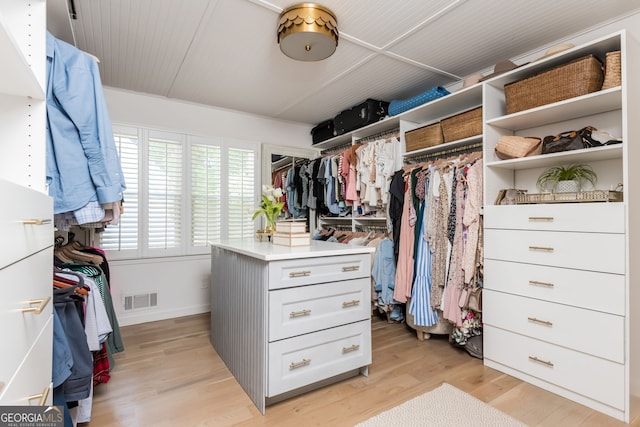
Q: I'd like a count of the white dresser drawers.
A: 11